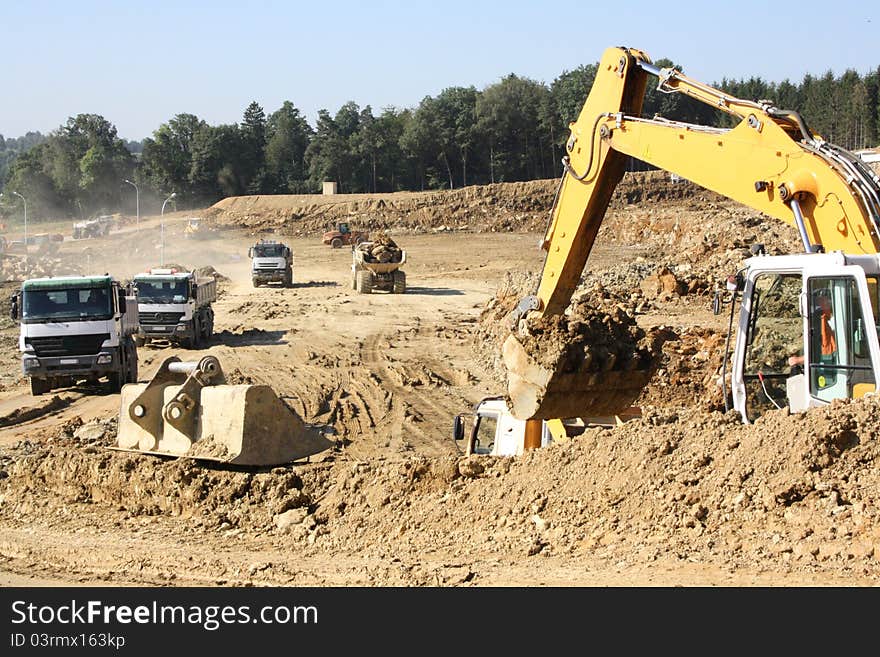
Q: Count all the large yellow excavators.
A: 1